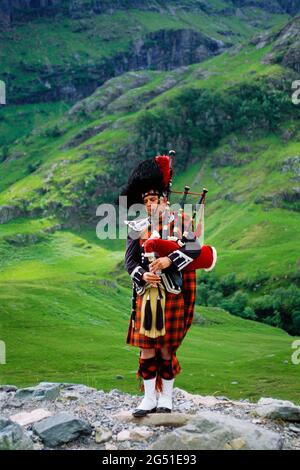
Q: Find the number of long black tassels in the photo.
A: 2